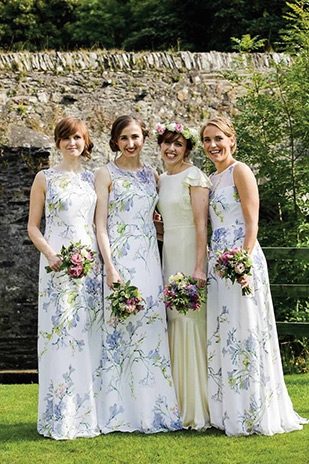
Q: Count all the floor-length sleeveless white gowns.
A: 3